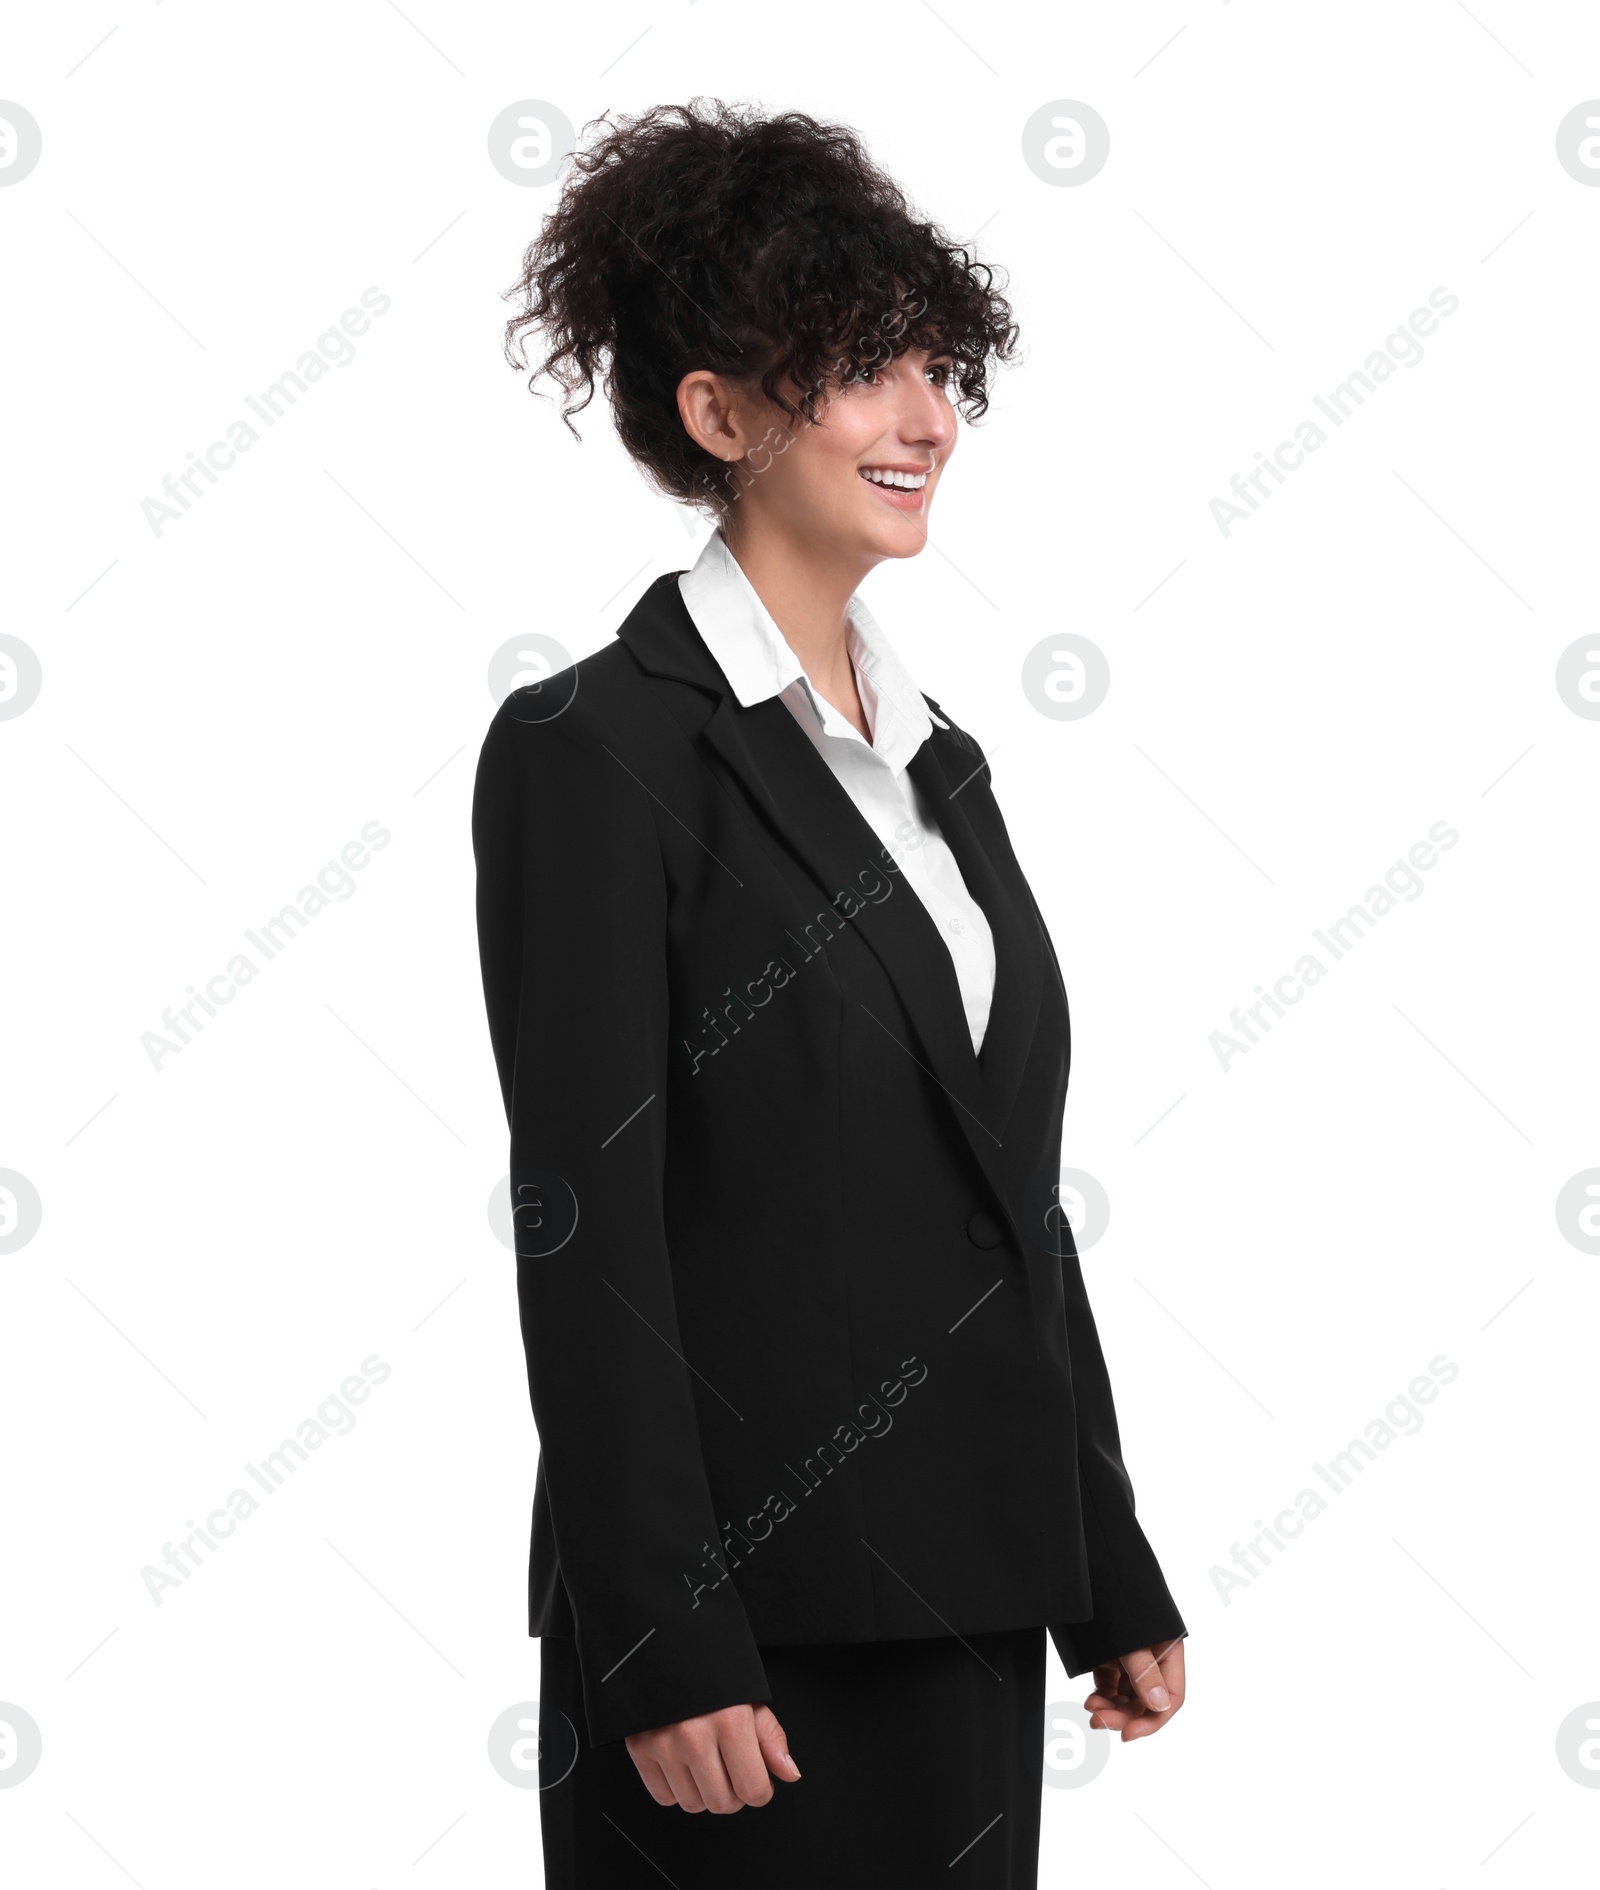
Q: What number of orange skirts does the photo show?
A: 0